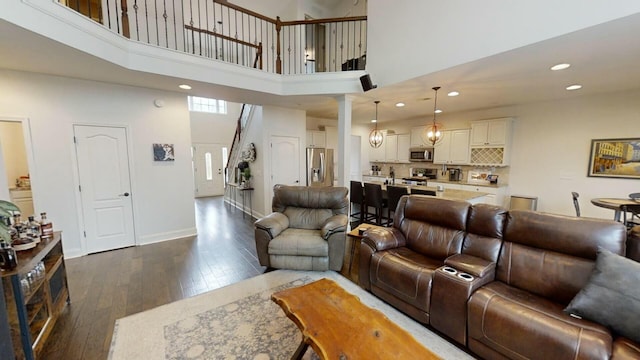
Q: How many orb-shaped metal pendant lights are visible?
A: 2